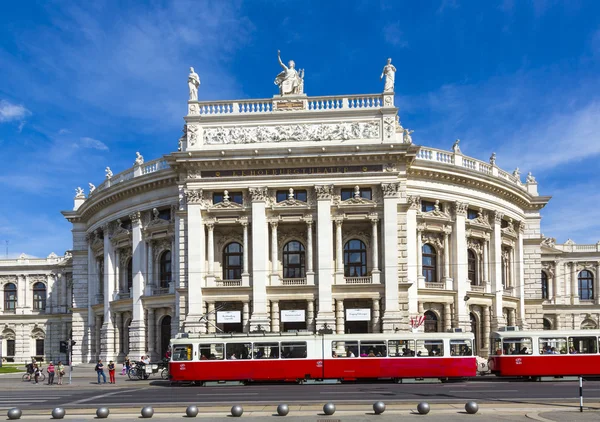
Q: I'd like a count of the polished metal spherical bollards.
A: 11